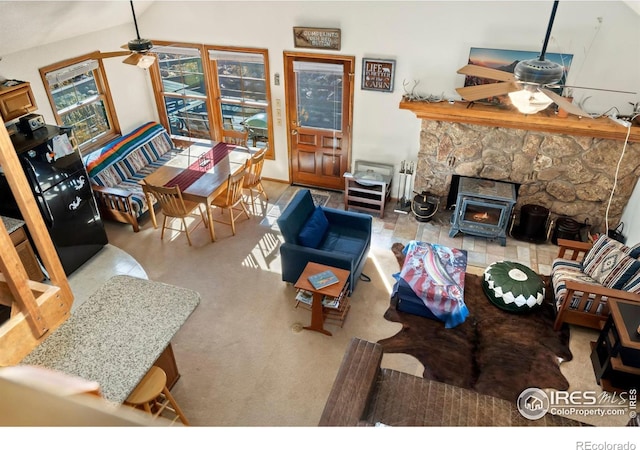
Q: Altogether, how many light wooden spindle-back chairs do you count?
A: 4